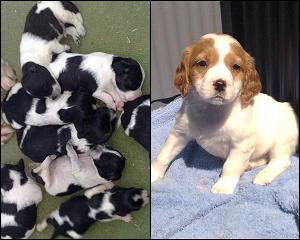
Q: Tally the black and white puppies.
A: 8